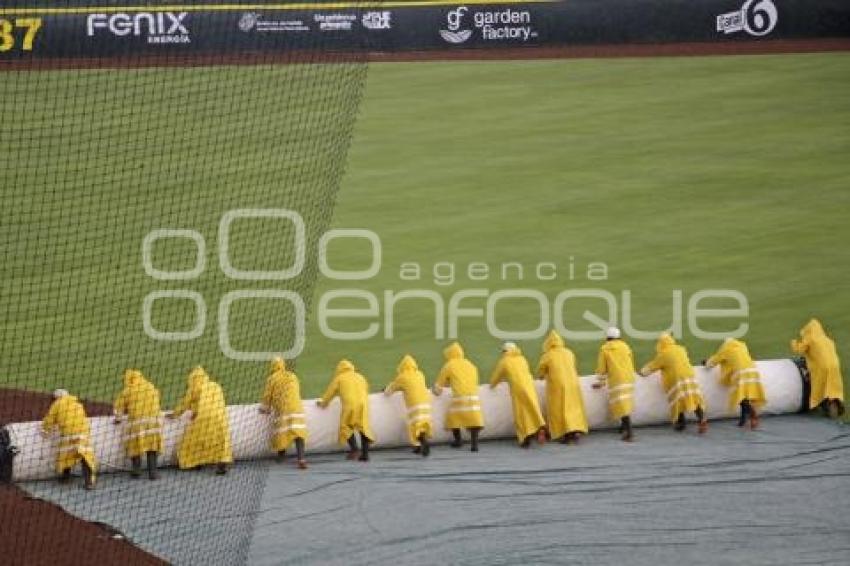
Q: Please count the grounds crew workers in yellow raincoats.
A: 13